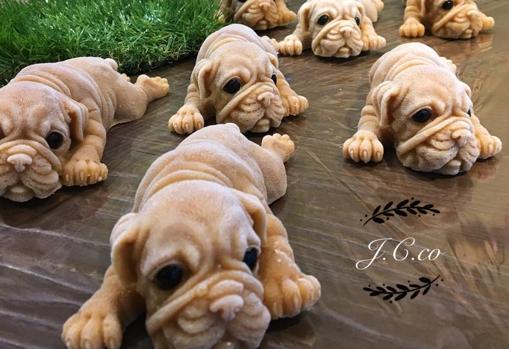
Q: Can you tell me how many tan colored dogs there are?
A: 7